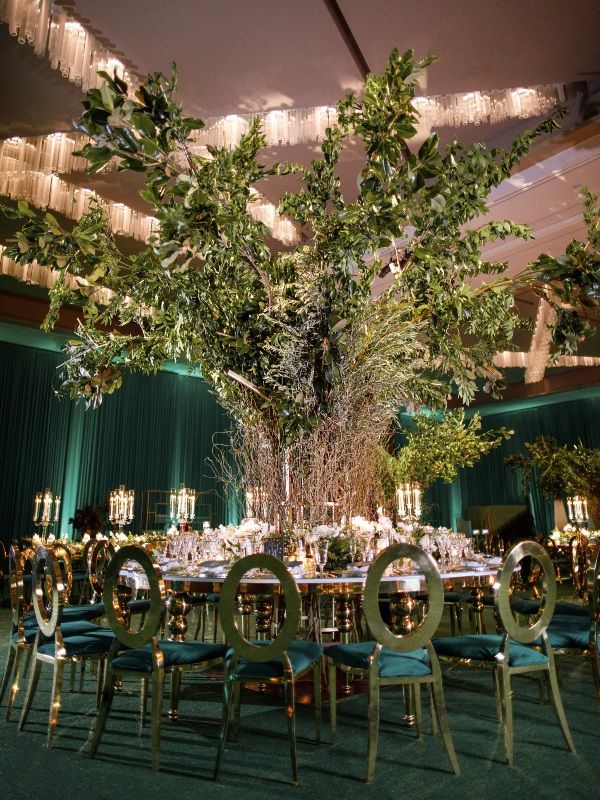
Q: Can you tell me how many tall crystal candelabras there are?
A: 5